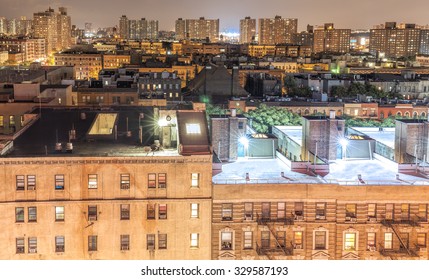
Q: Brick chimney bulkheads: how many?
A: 3